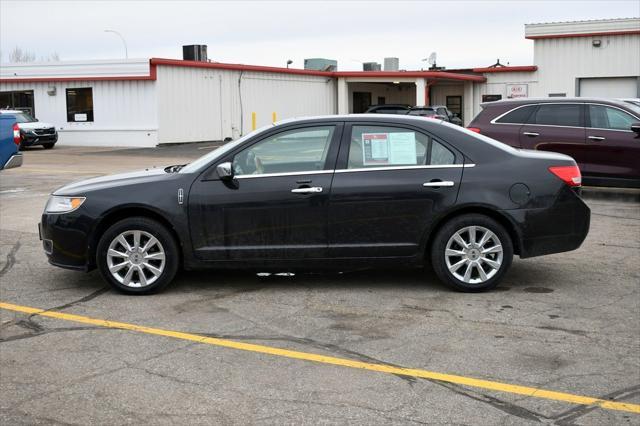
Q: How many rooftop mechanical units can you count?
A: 4